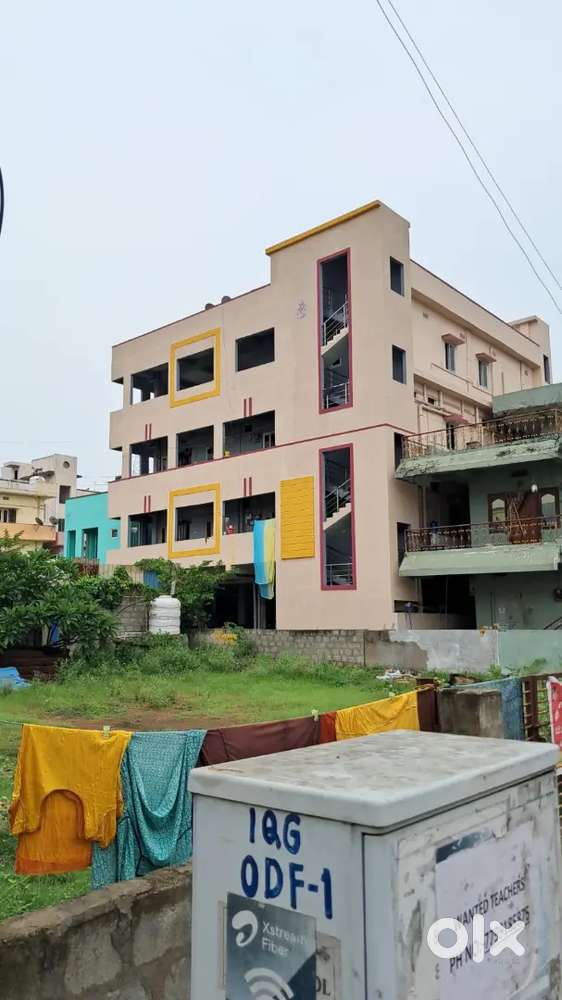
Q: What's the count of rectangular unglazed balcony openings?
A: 9